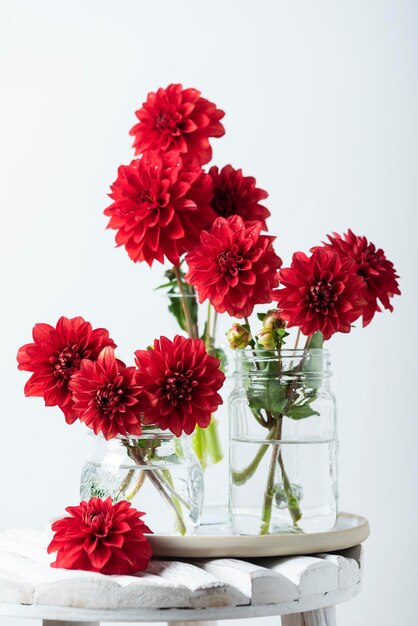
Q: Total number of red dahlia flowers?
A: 10